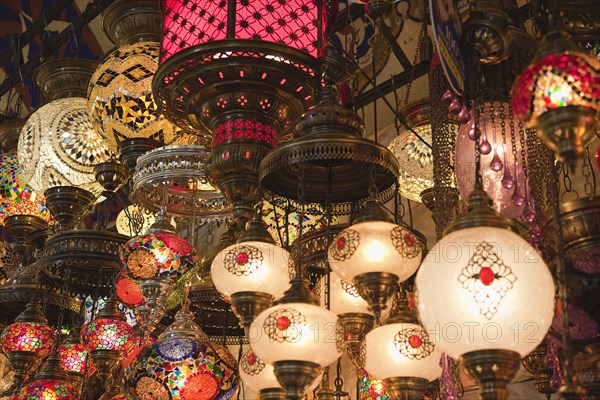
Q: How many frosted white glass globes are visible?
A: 7